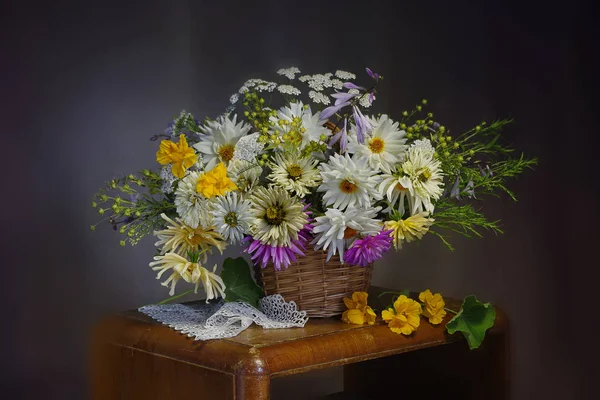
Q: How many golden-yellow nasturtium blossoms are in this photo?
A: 5